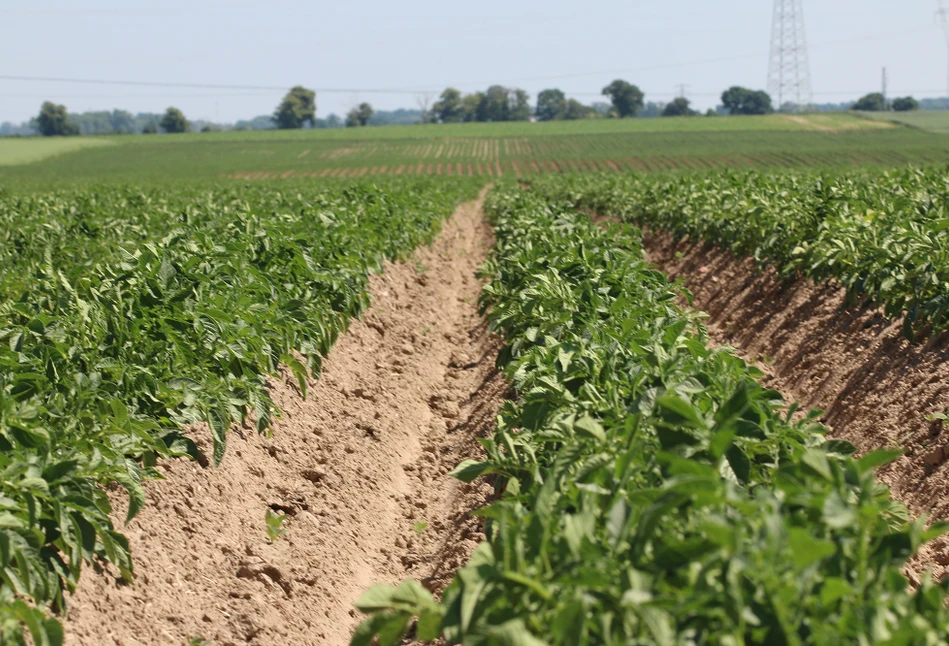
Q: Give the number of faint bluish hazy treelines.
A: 1